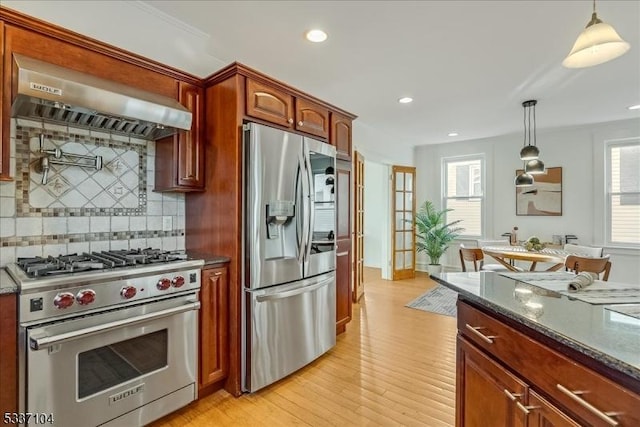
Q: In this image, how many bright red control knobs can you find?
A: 5